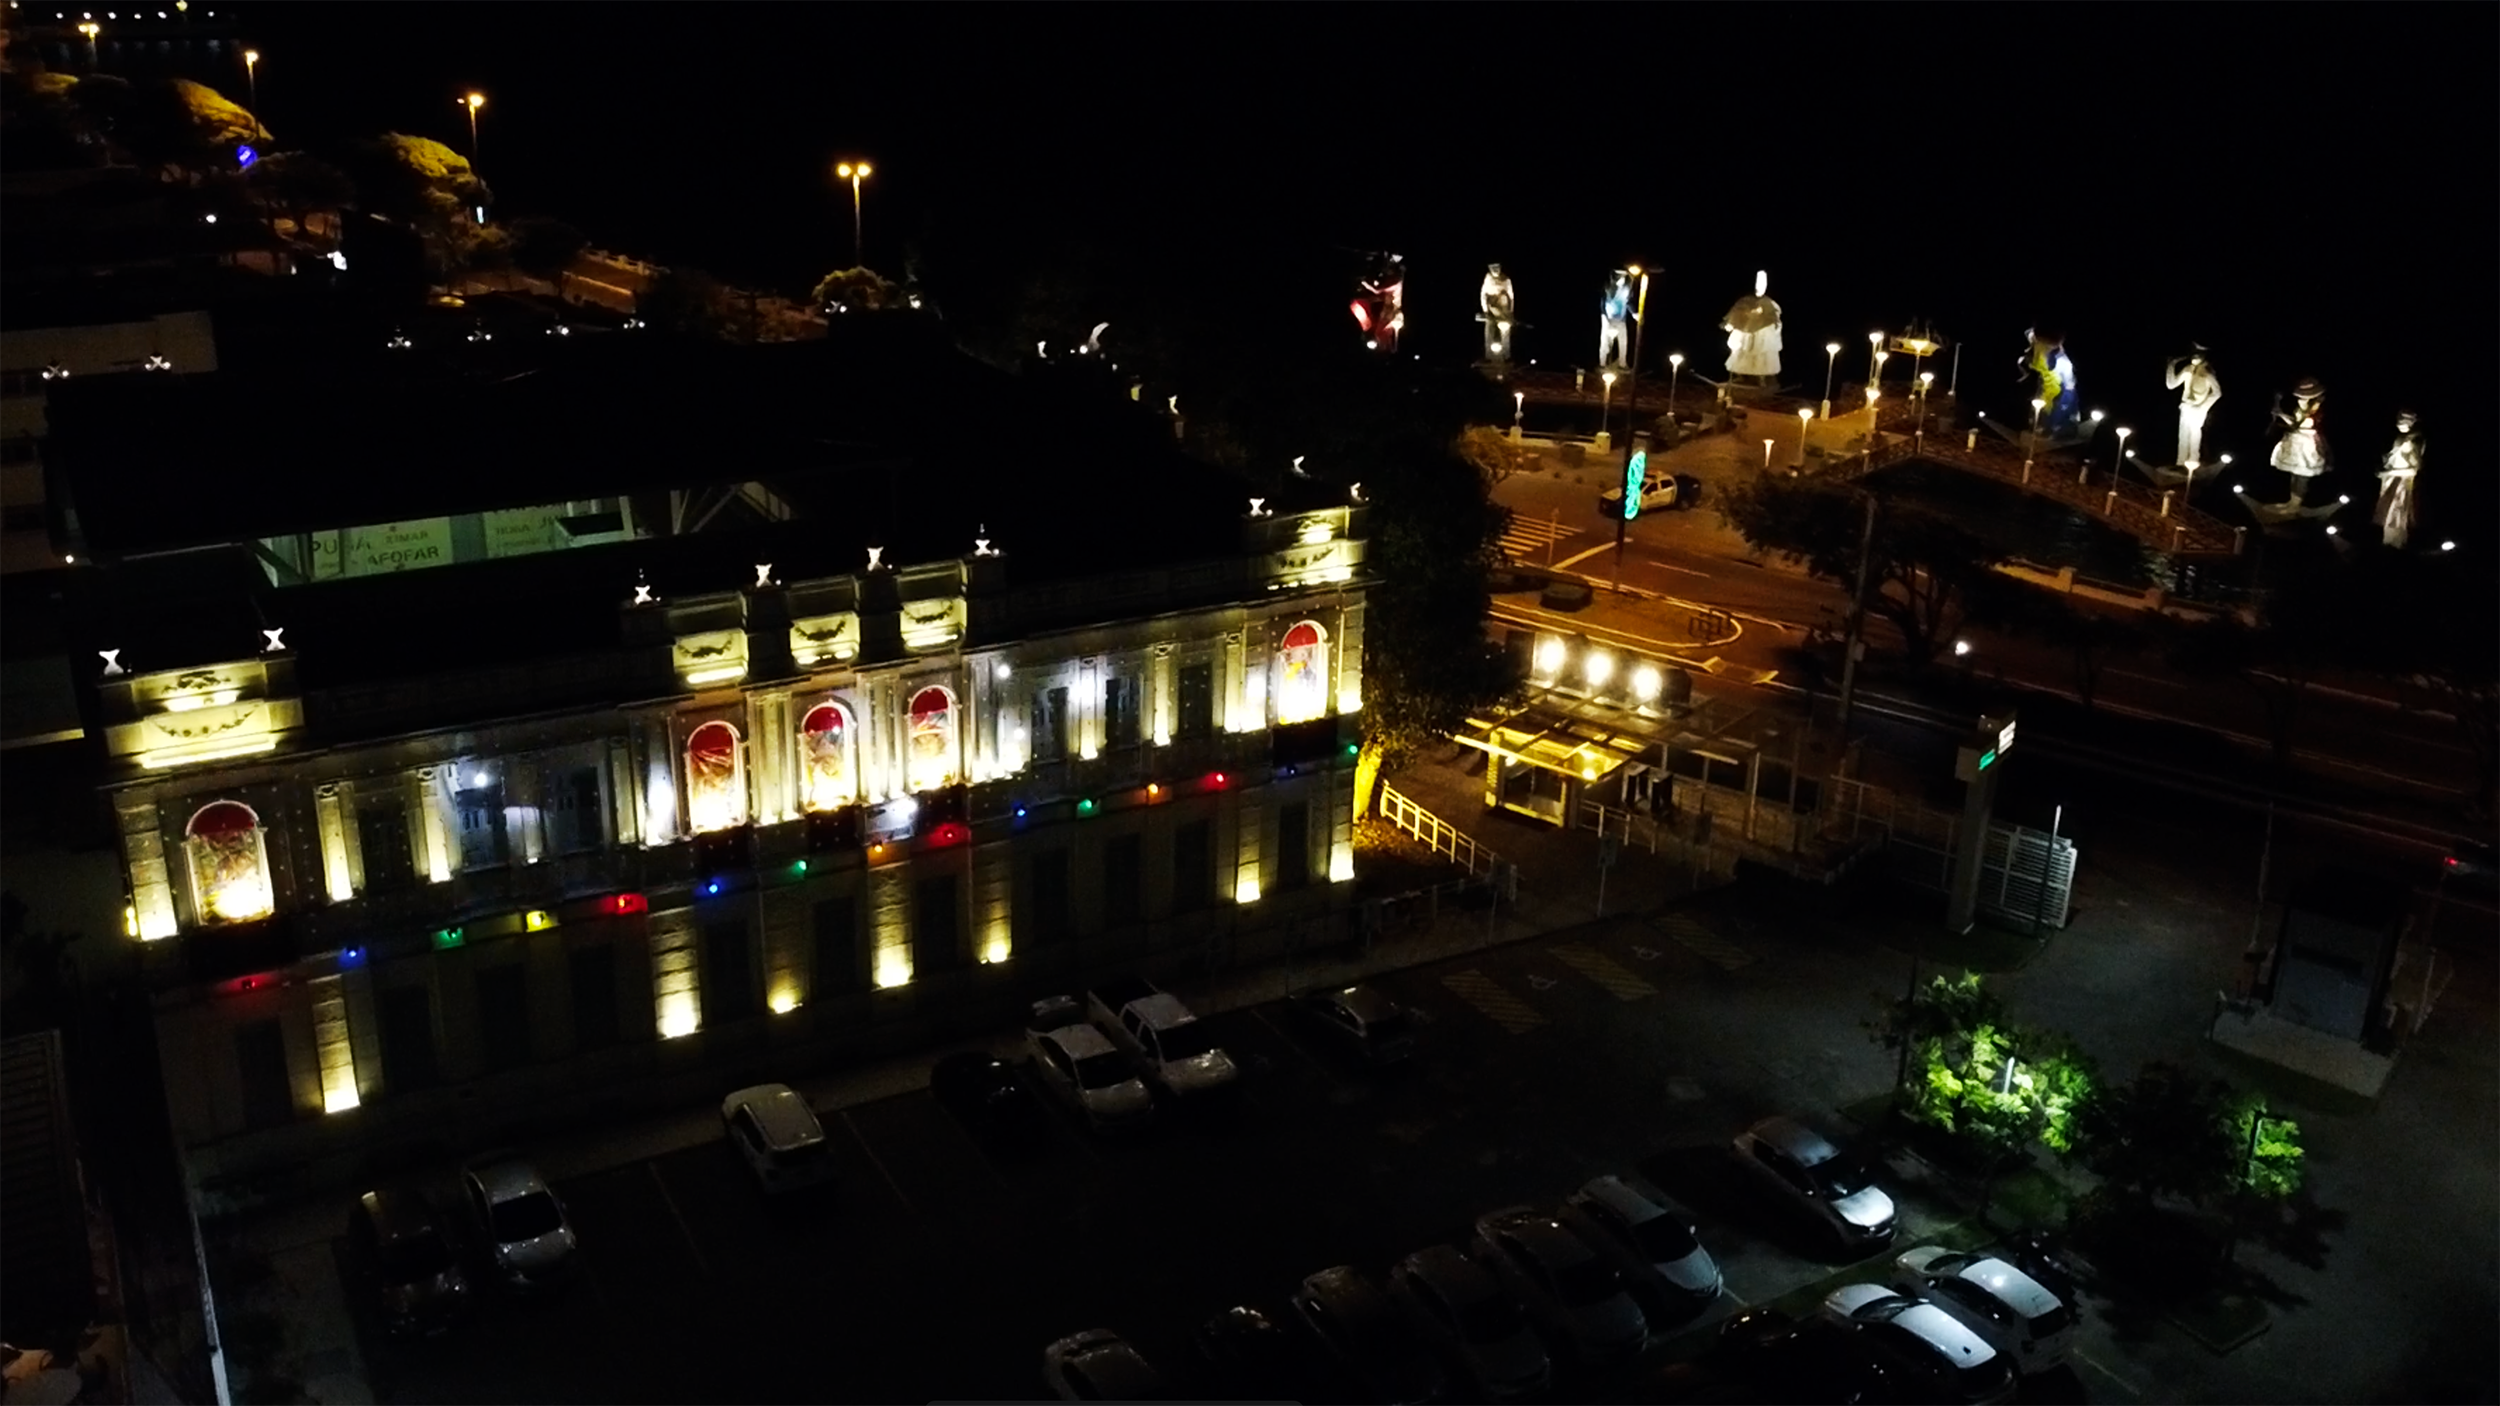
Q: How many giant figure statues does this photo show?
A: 8